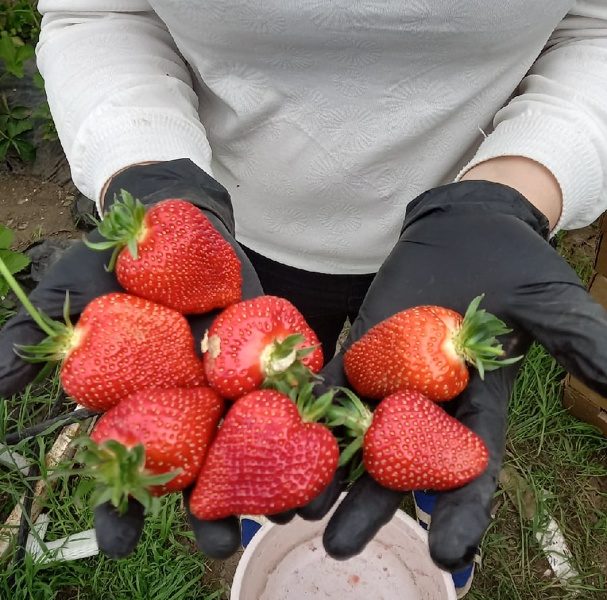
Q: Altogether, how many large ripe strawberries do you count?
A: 7